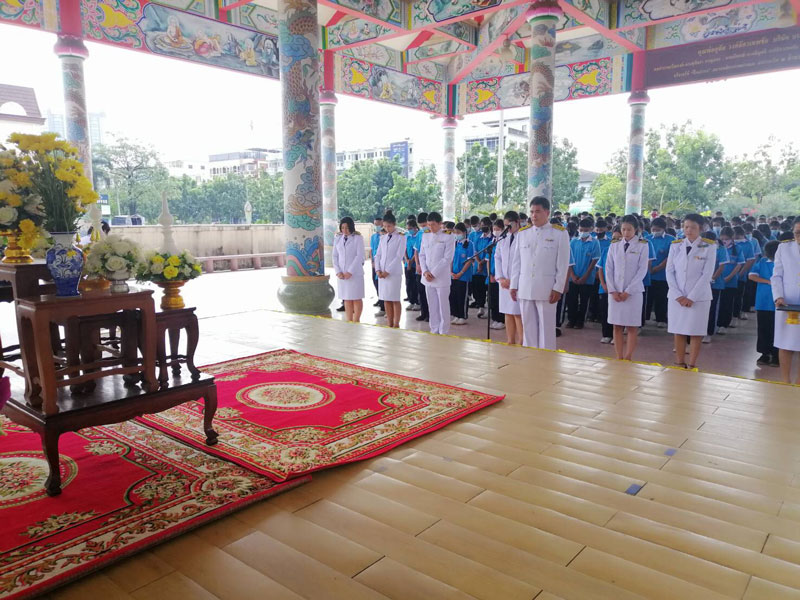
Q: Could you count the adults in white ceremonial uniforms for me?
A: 8